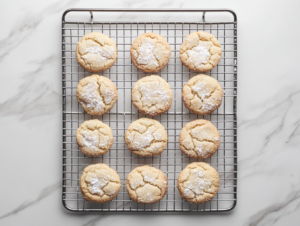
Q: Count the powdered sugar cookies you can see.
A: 12